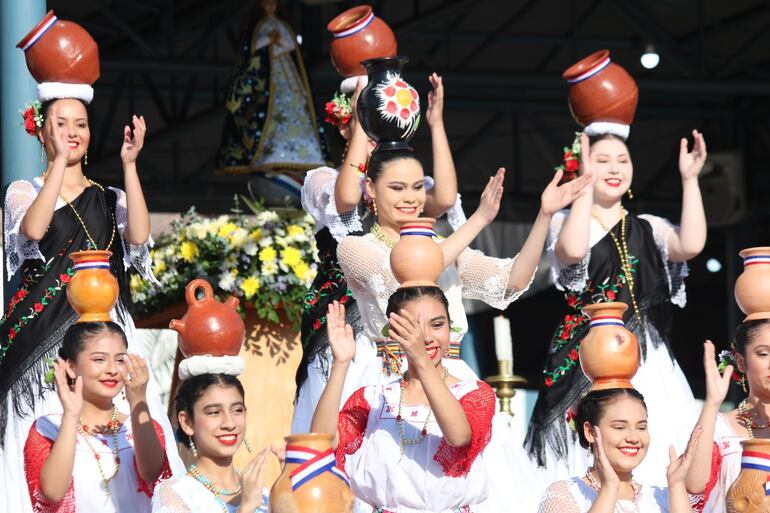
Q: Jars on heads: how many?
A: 9